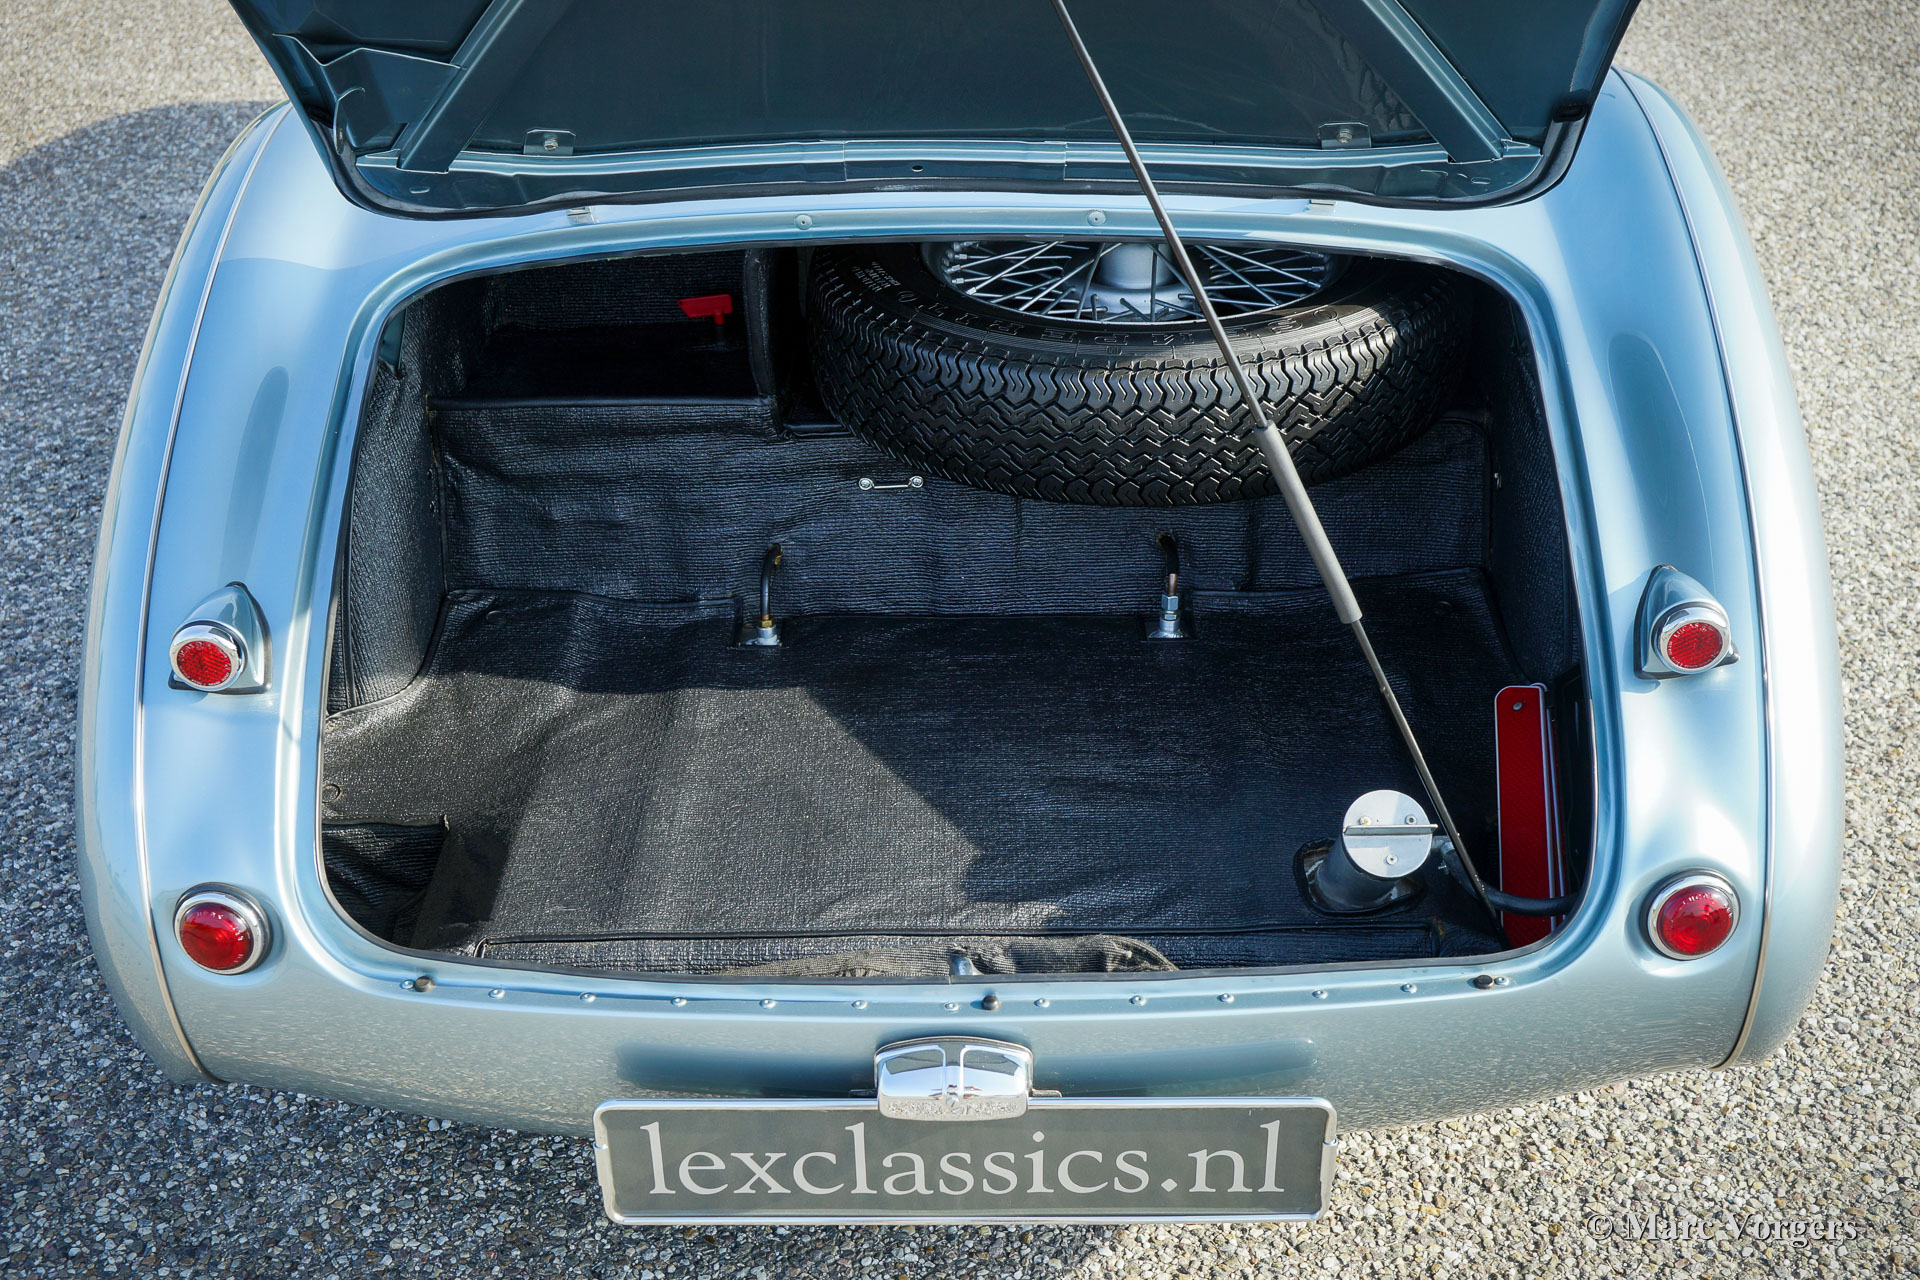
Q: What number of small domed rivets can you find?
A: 13